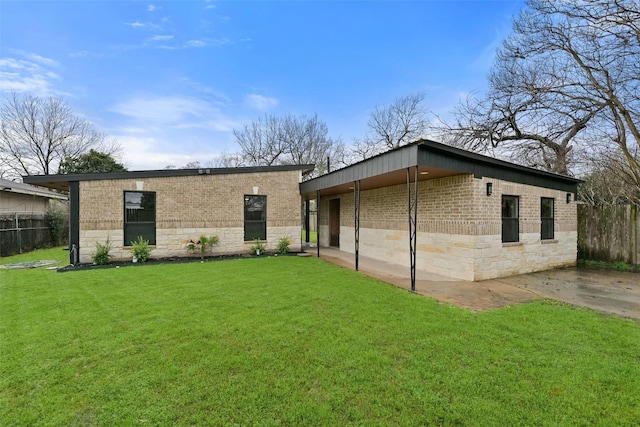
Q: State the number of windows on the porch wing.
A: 2